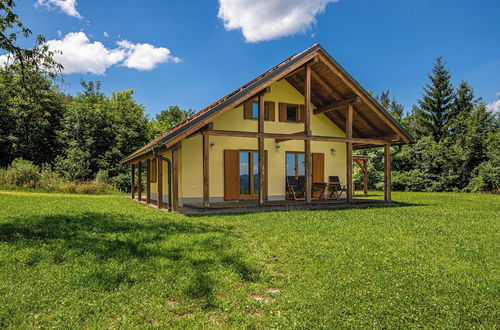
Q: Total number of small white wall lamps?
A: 3